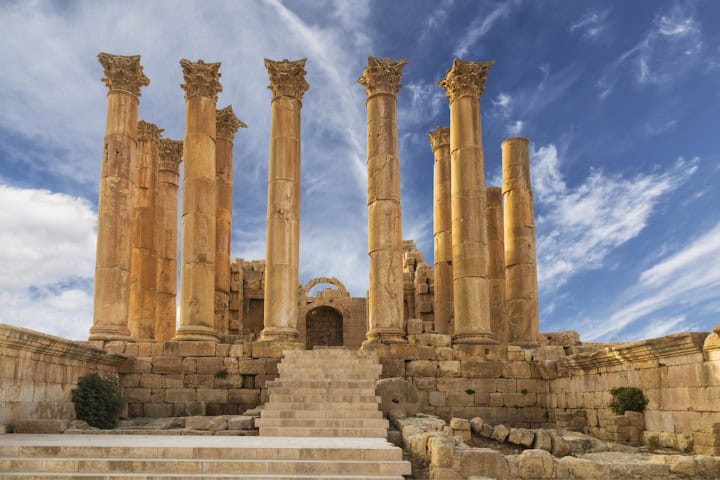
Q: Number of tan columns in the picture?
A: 11